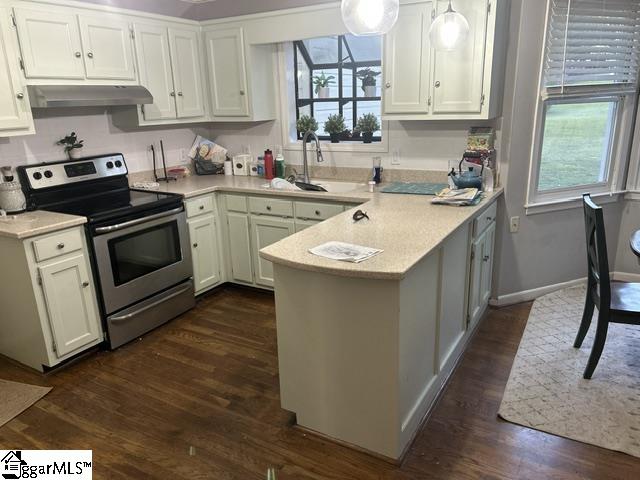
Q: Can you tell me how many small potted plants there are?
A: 6